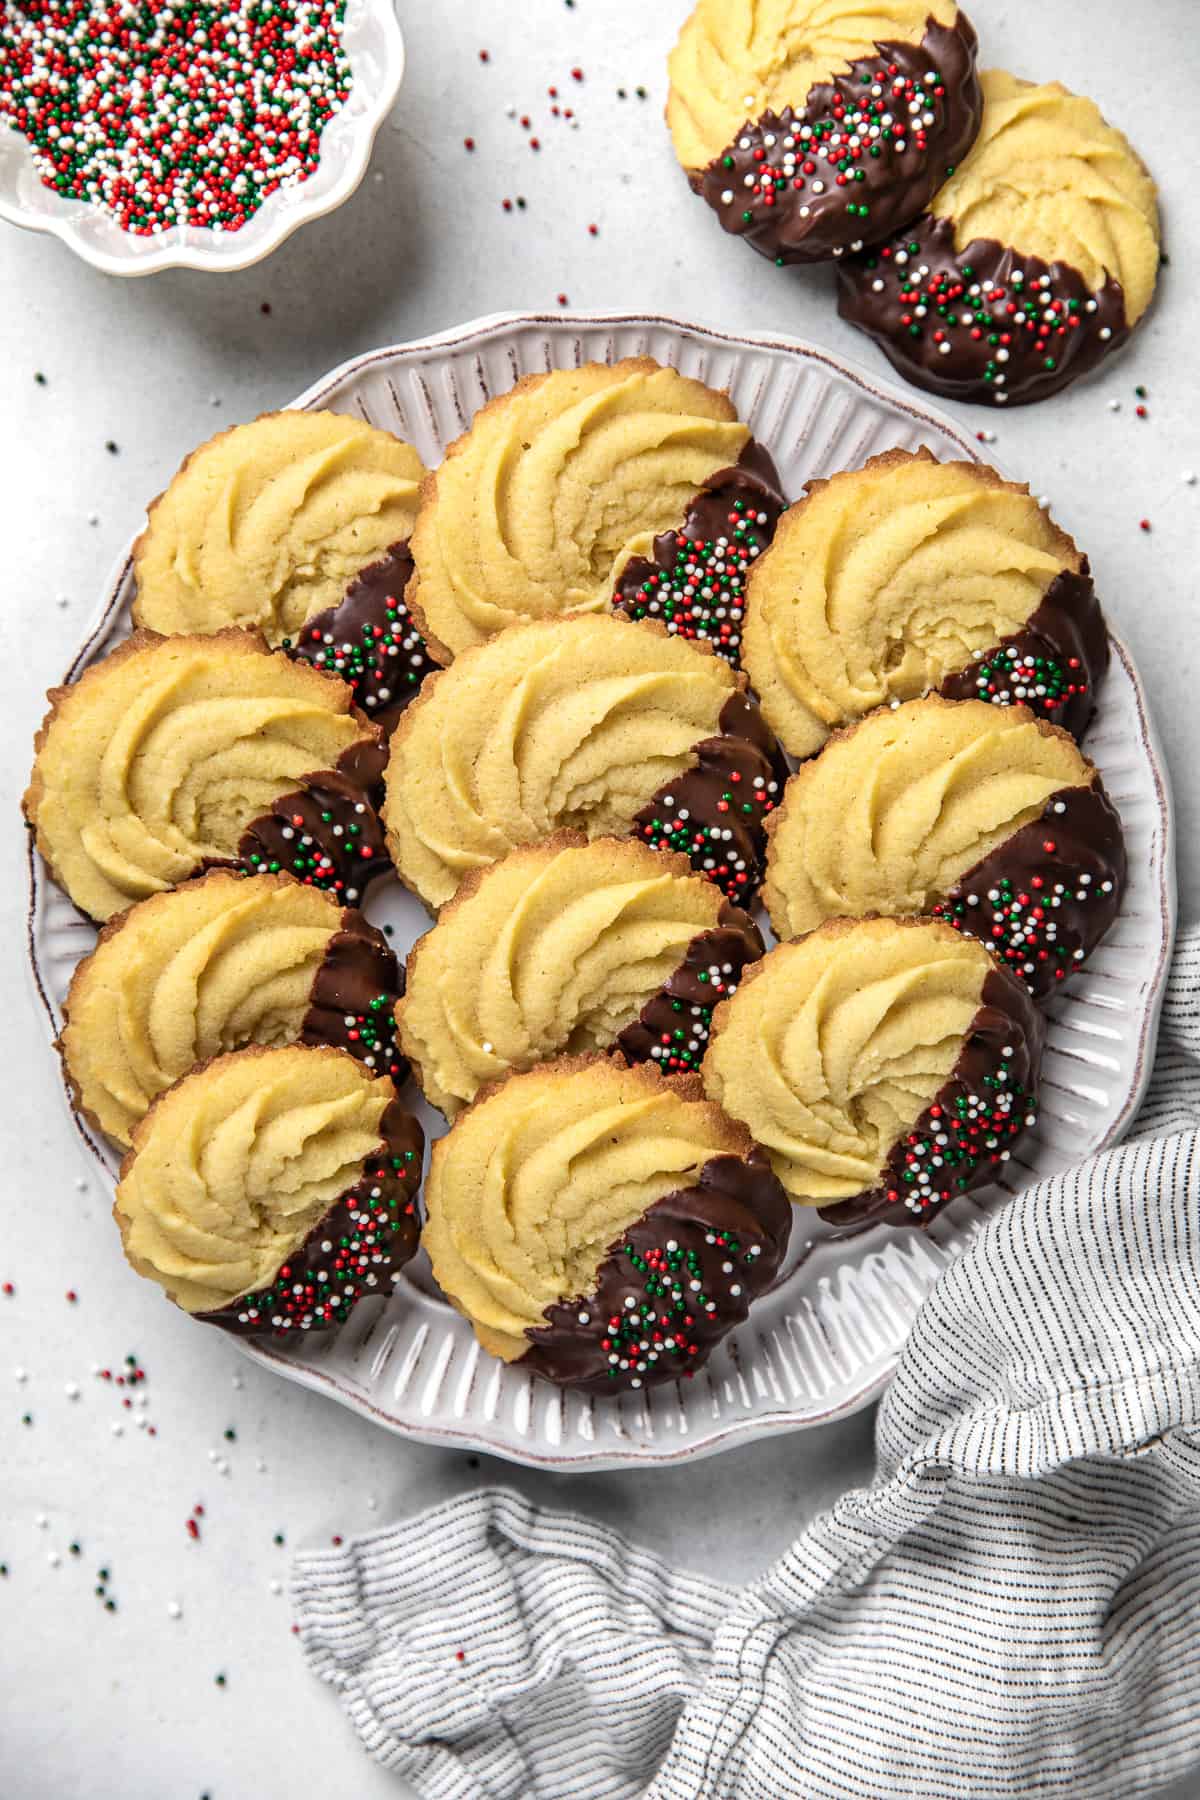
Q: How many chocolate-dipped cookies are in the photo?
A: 13